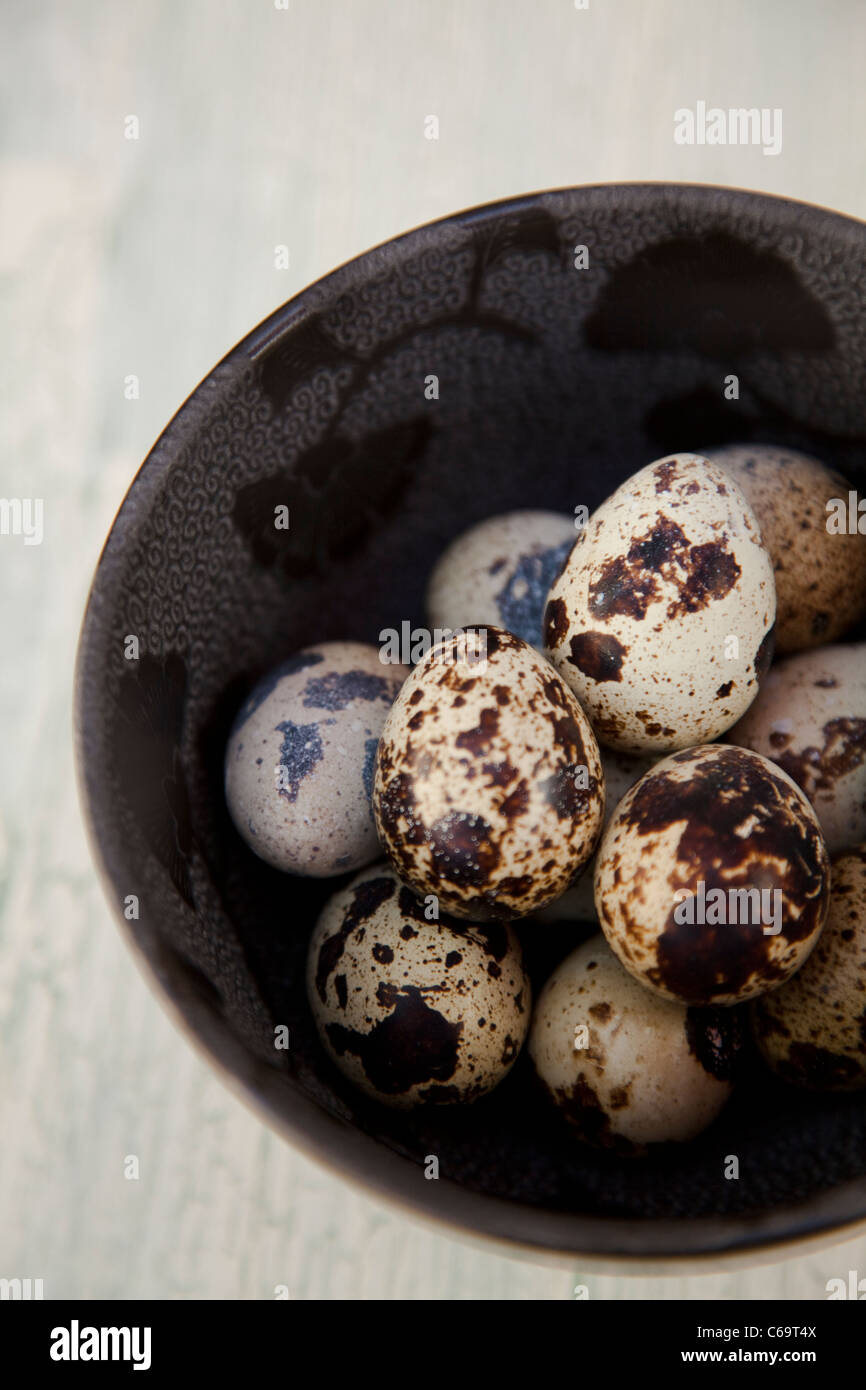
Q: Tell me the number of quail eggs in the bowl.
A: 11